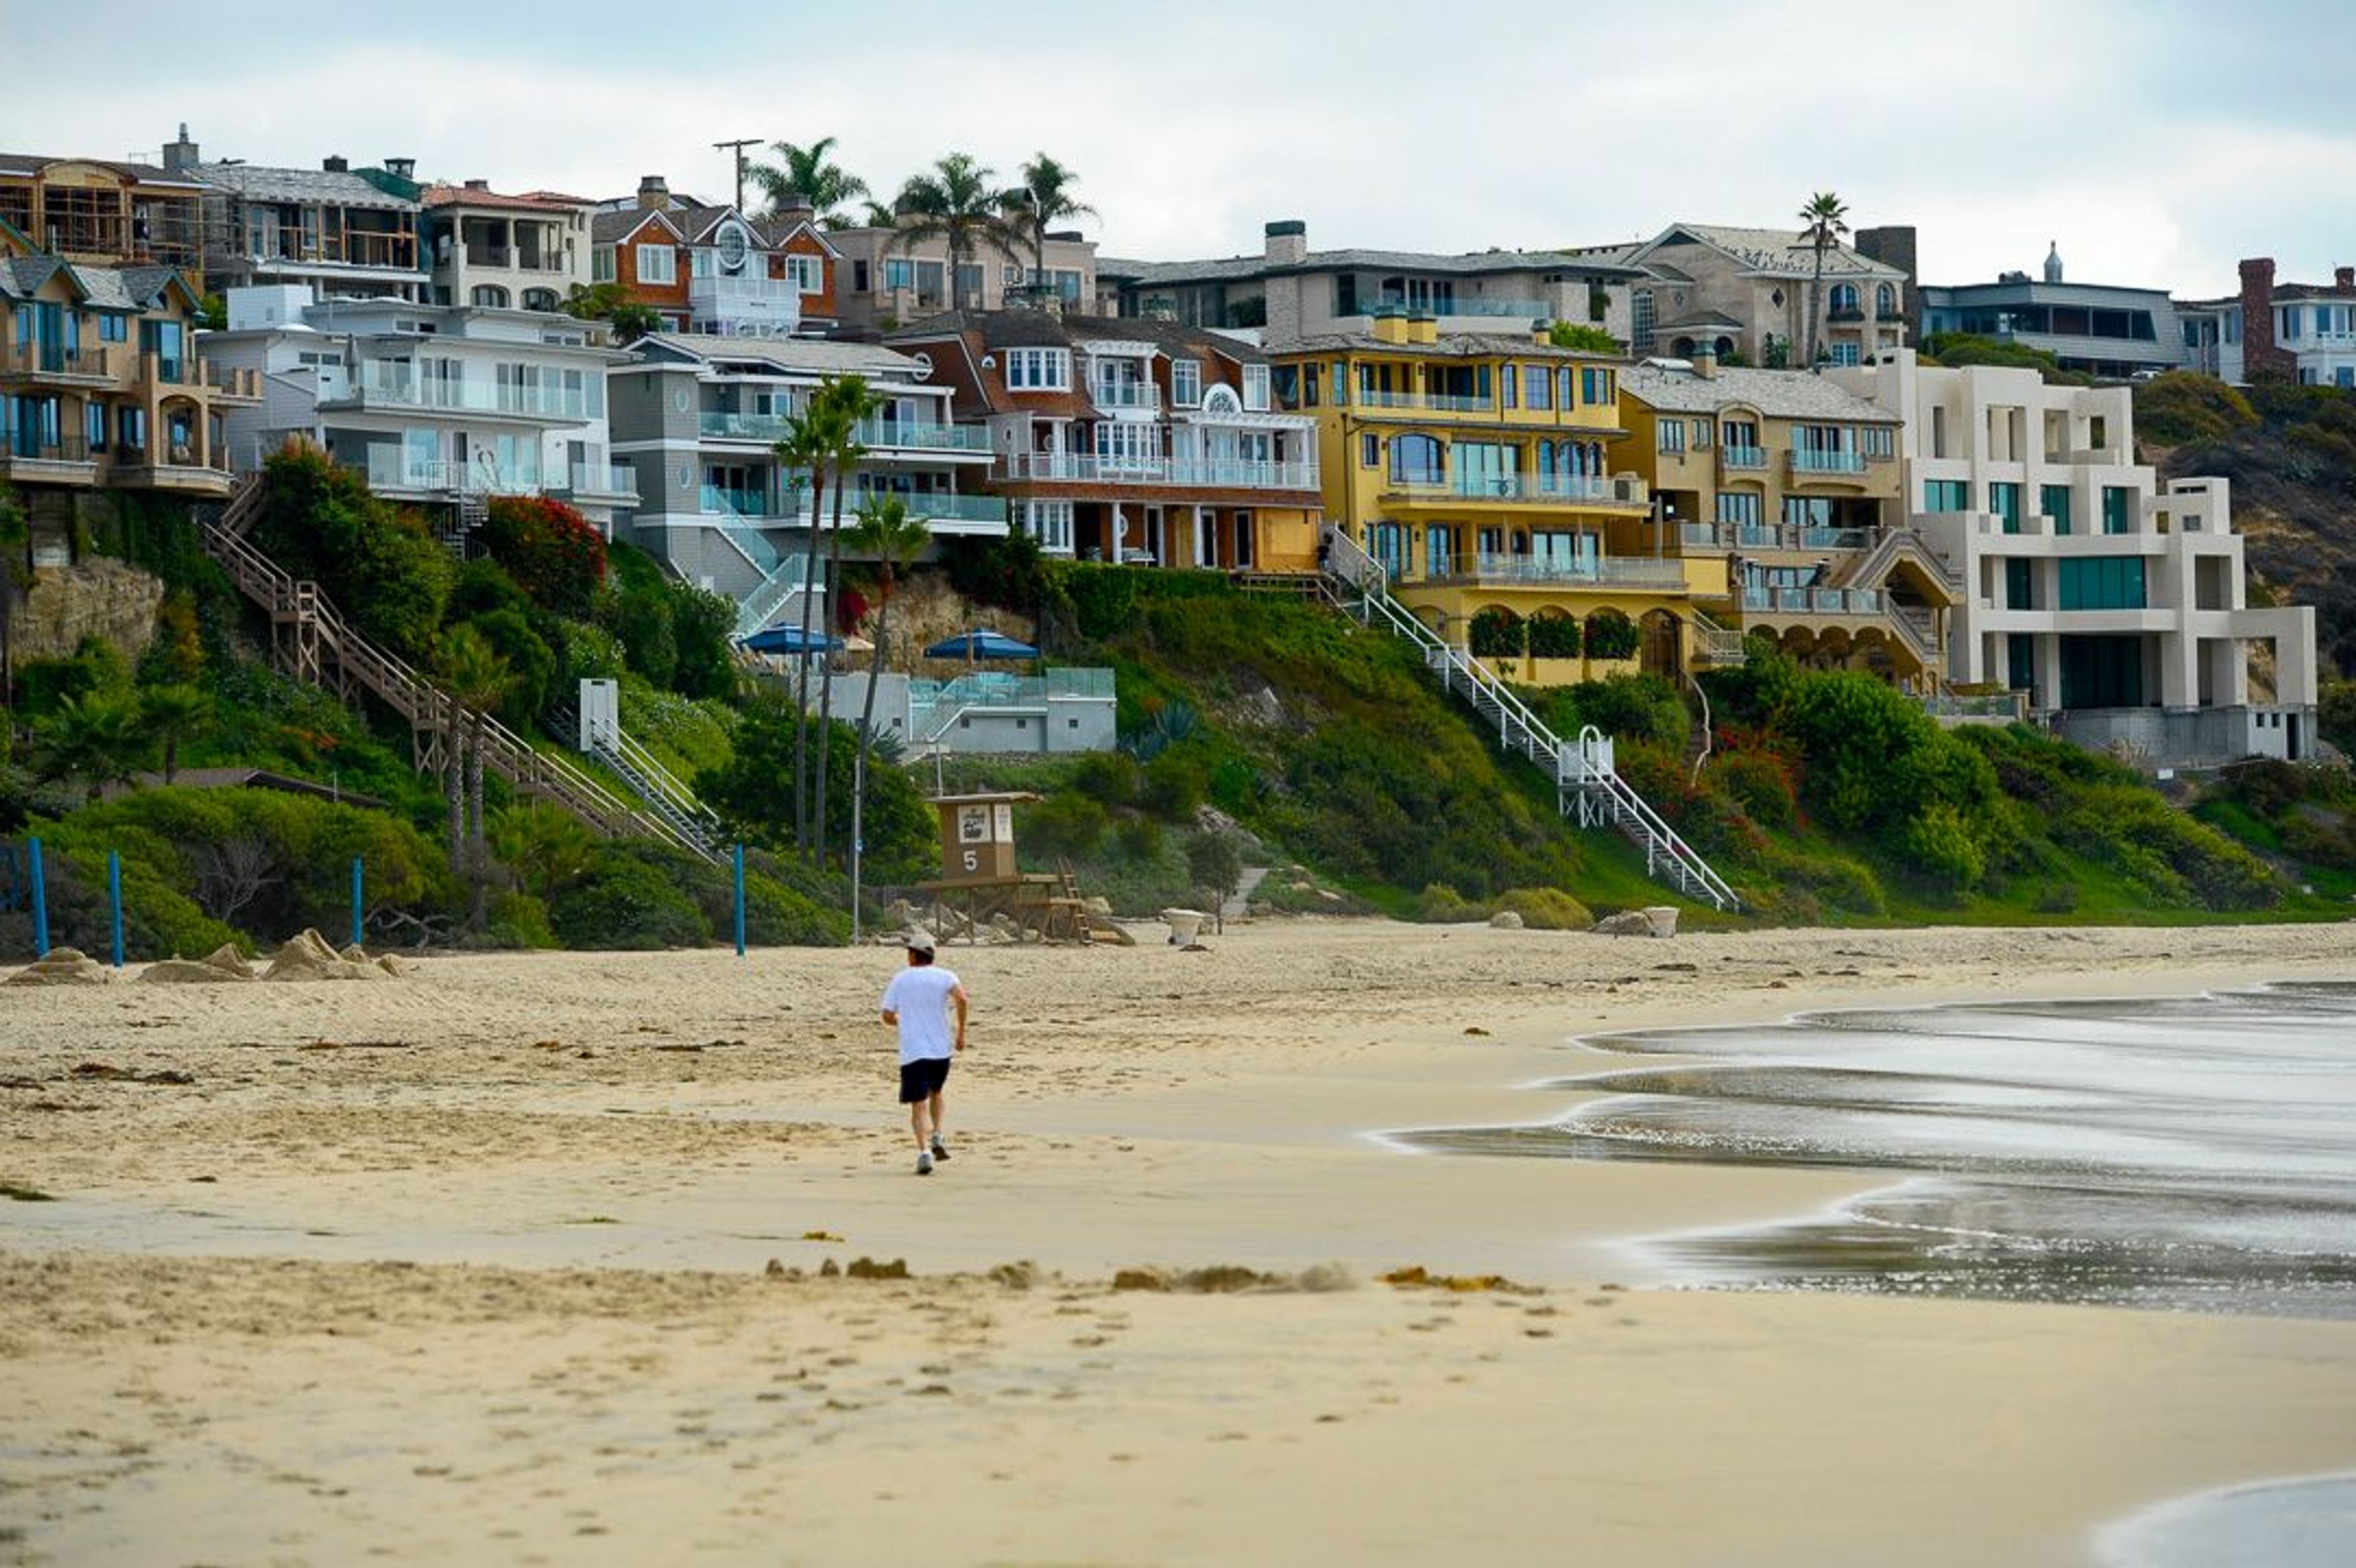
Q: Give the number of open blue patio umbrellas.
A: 2